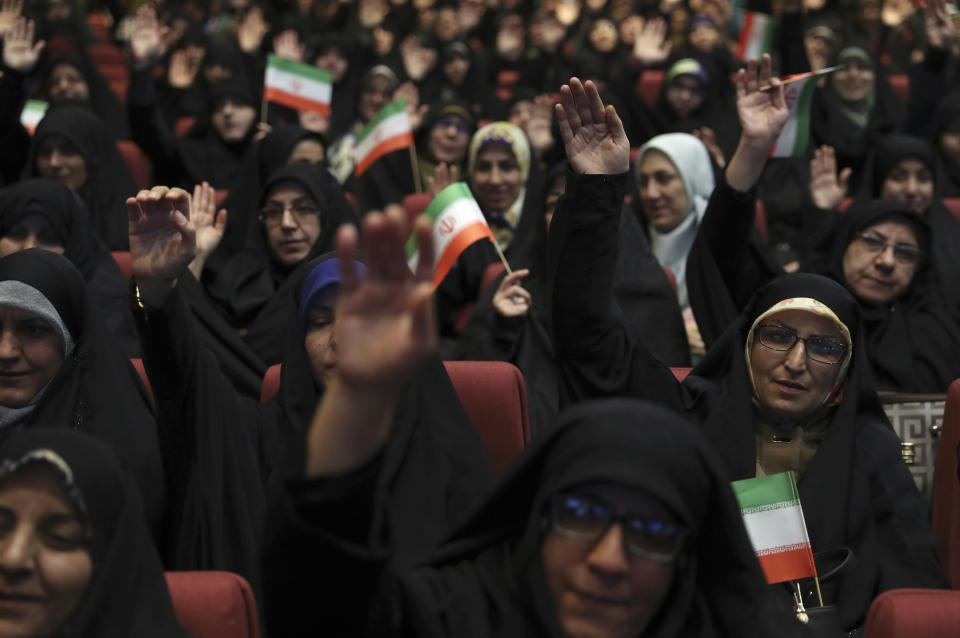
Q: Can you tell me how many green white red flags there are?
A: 7